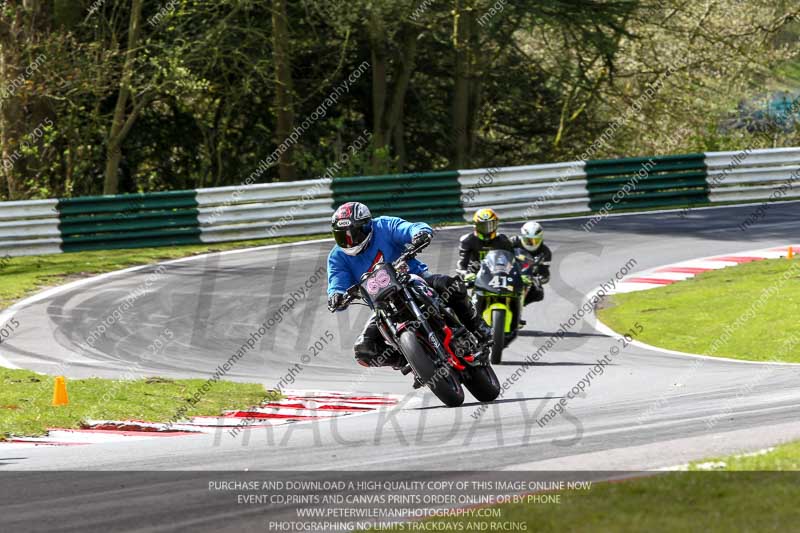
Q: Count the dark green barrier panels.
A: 3